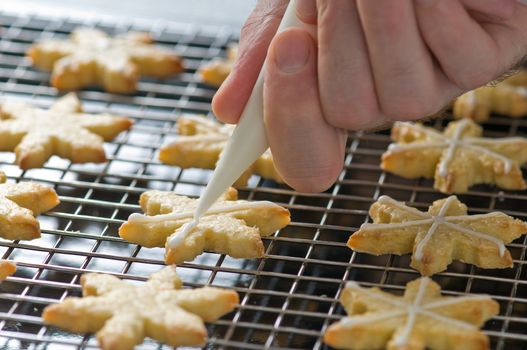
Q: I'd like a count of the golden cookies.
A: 12